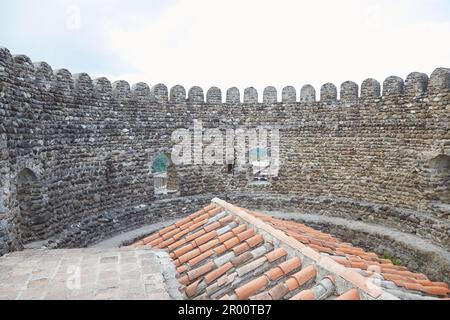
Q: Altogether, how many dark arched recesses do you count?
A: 2